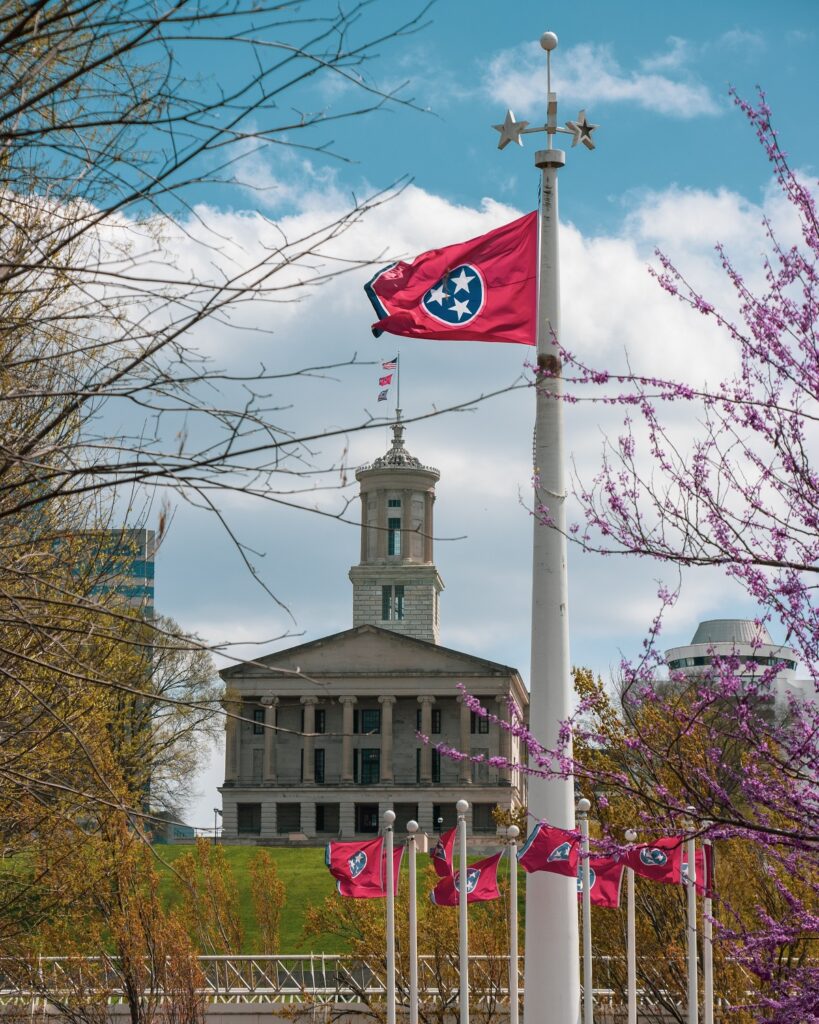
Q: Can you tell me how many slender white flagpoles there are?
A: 8